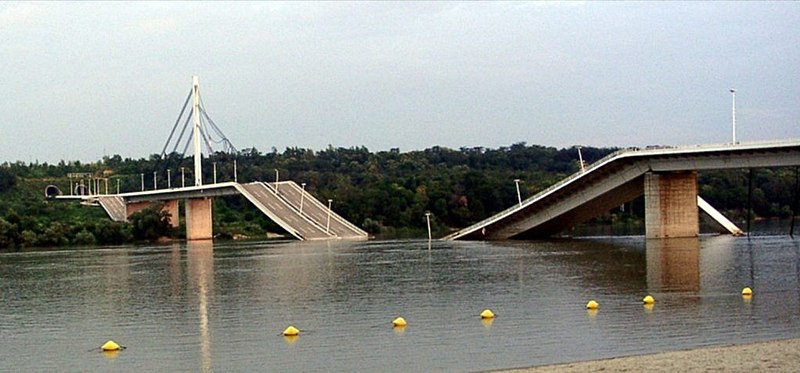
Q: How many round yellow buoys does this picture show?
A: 7